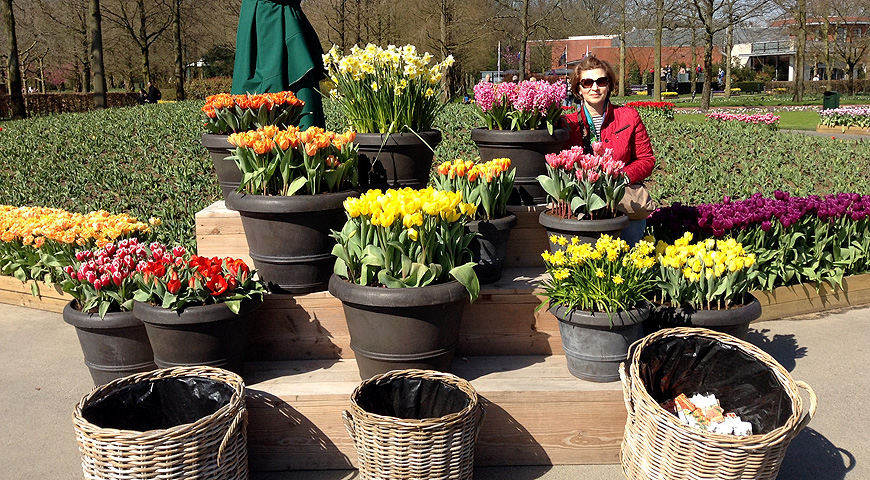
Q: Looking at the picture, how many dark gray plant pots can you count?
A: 11